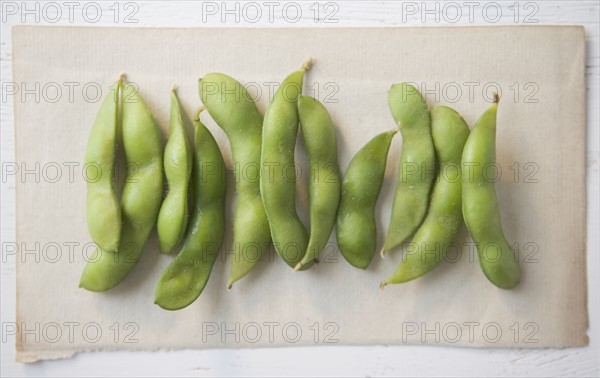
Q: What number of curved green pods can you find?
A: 11